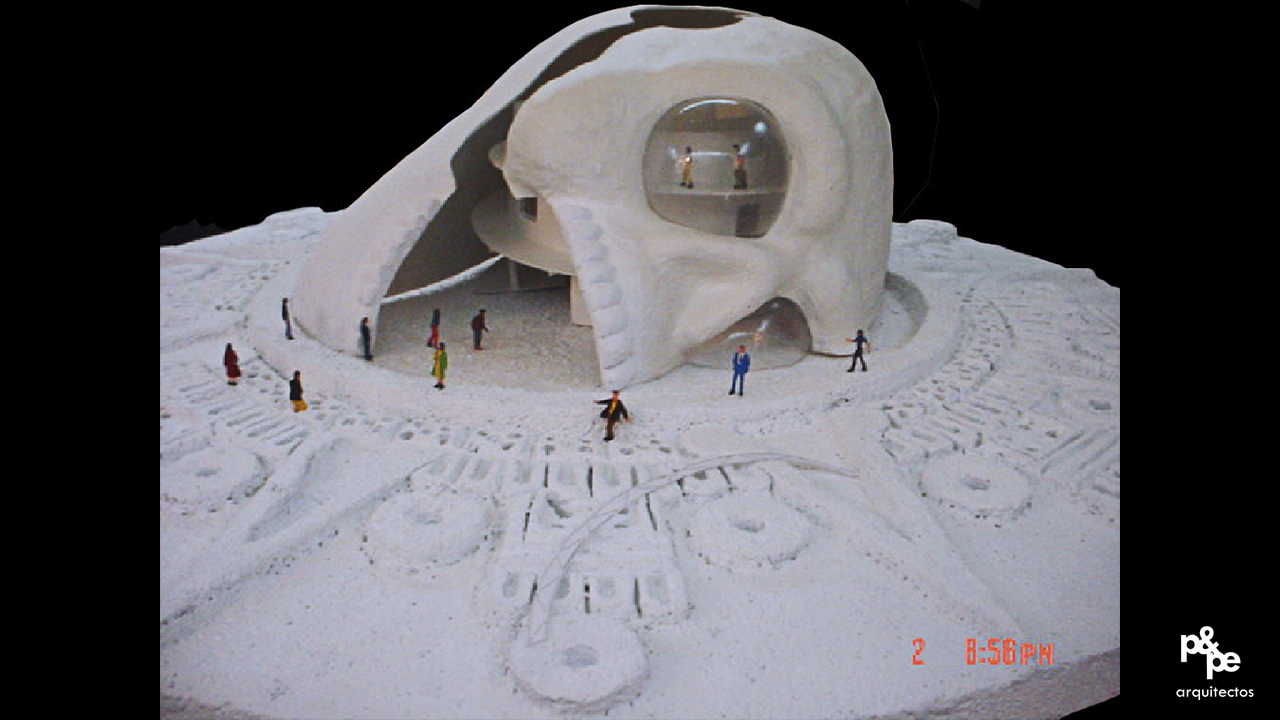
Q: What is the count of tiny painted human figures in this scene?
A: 12